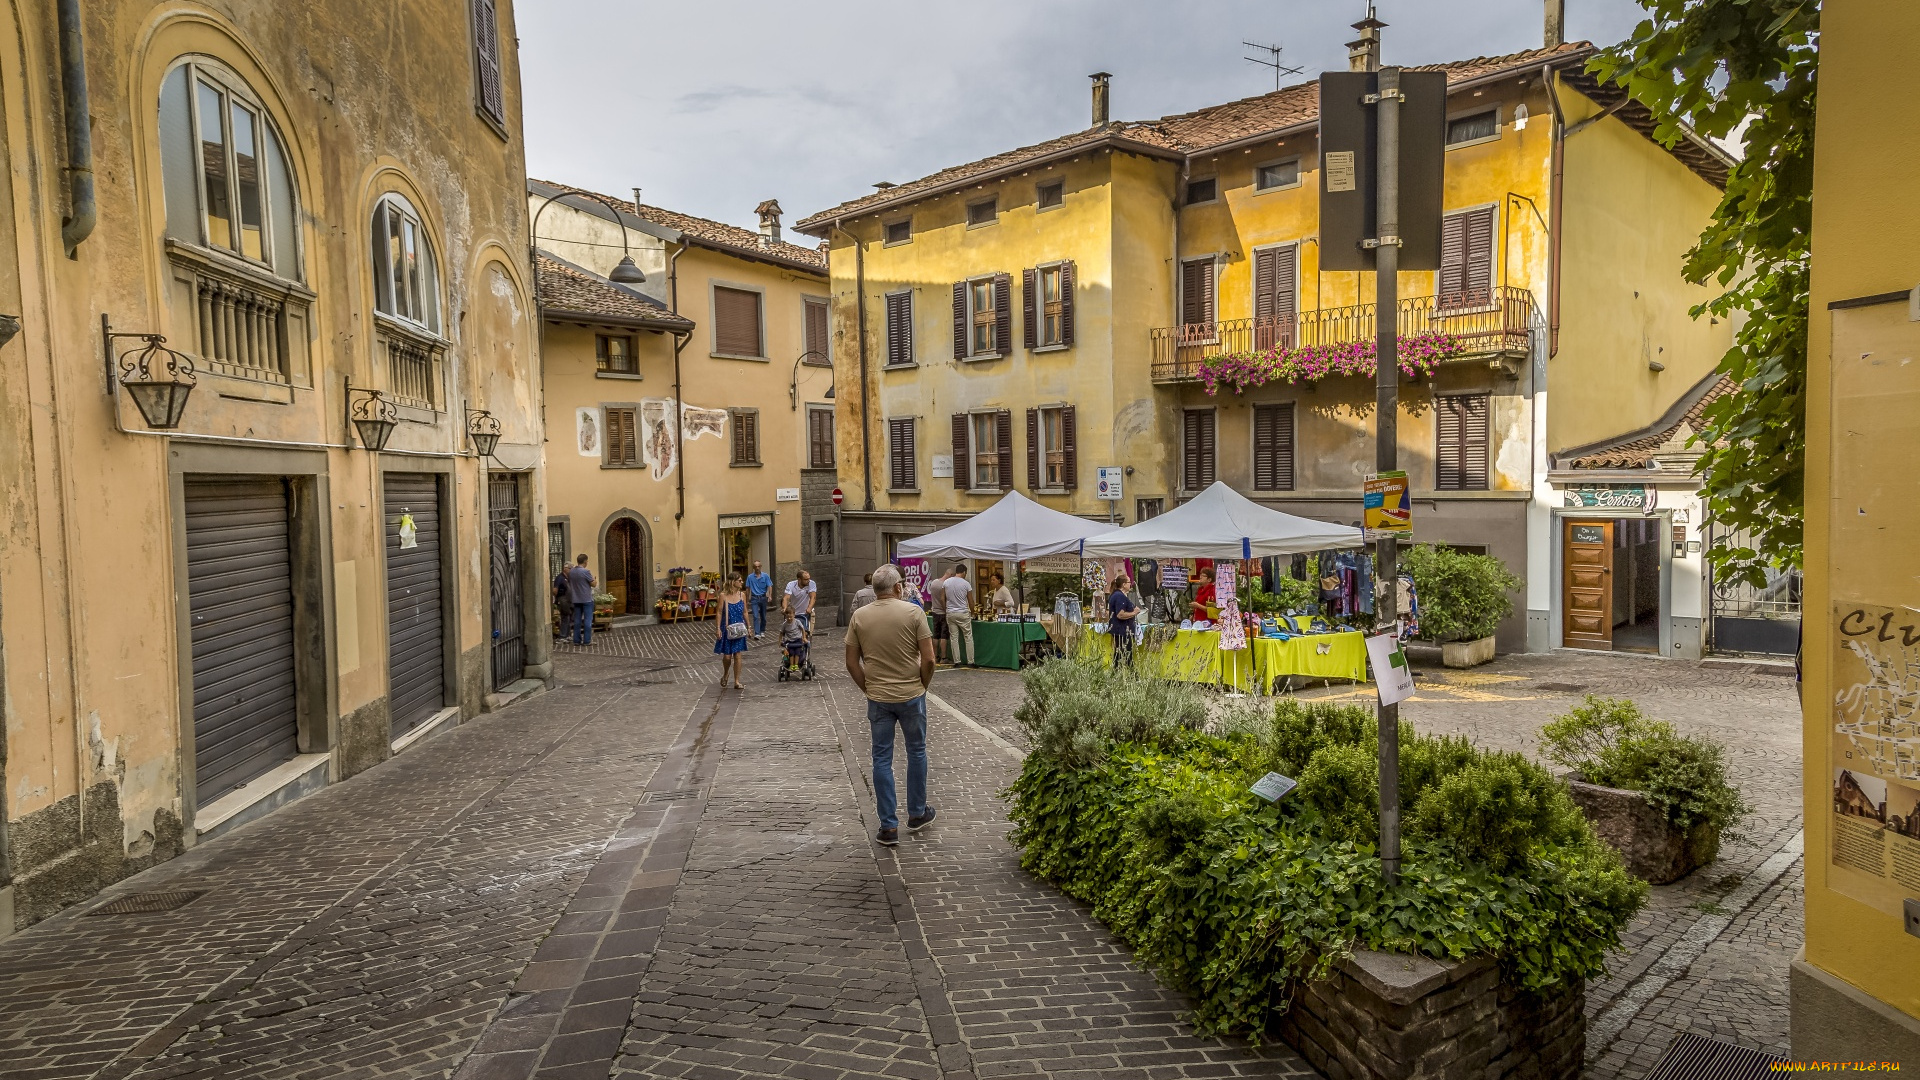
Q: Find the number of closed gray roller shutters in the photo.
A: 2